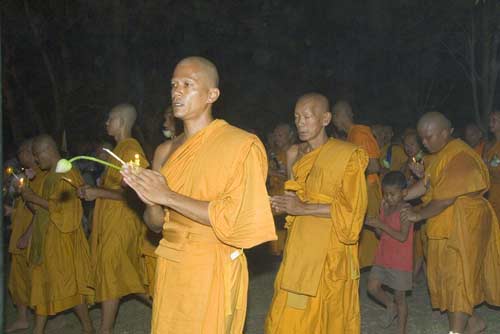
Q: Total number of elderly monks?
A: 1